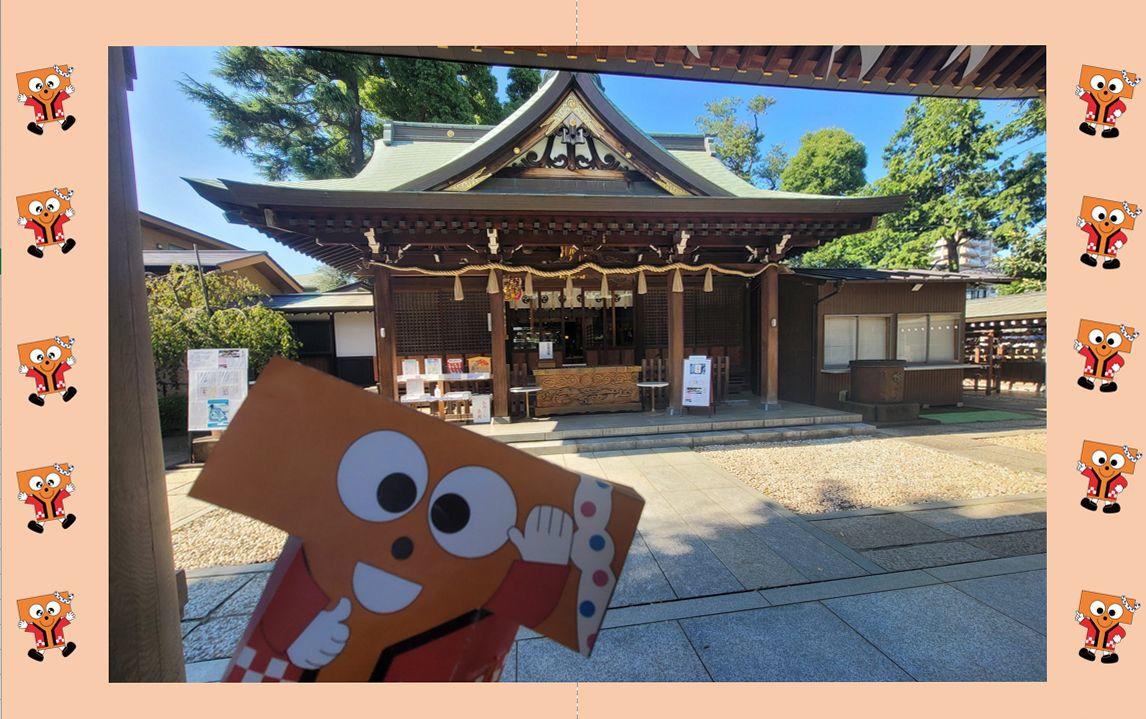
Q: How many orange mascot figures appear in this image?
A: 11